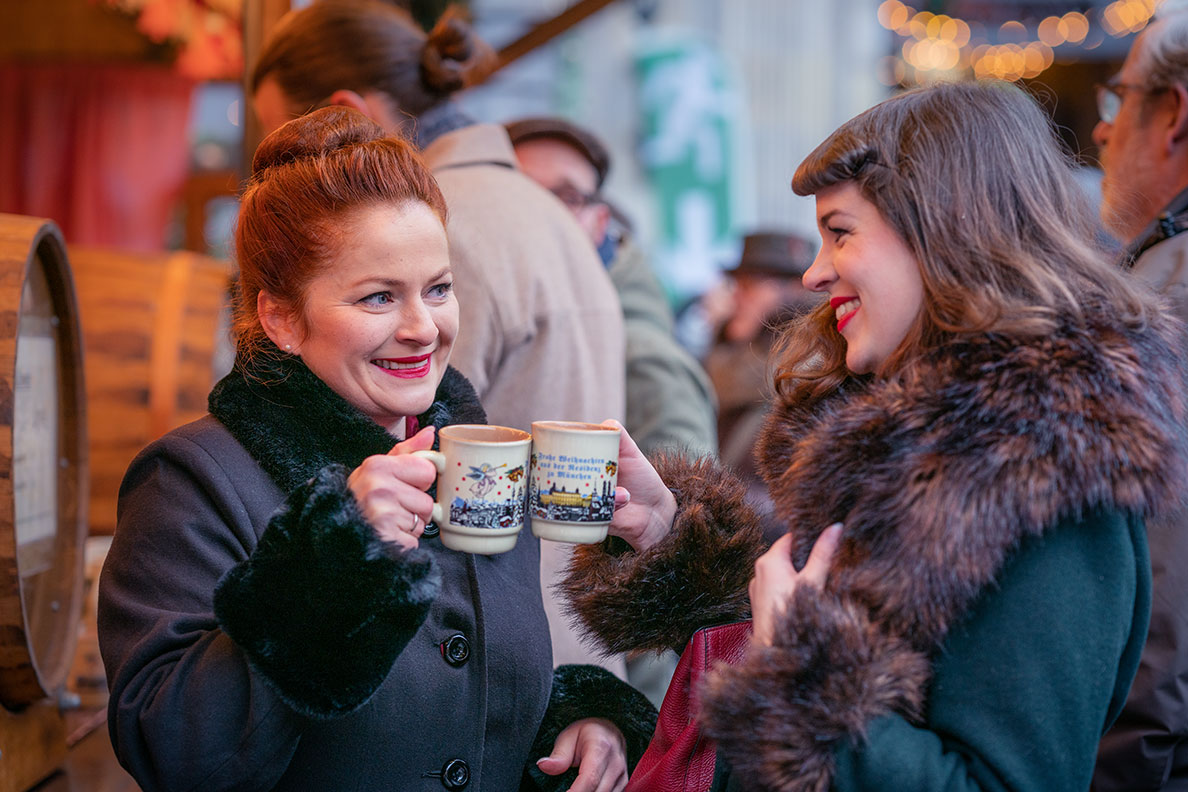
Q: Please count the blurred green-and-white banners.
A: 1